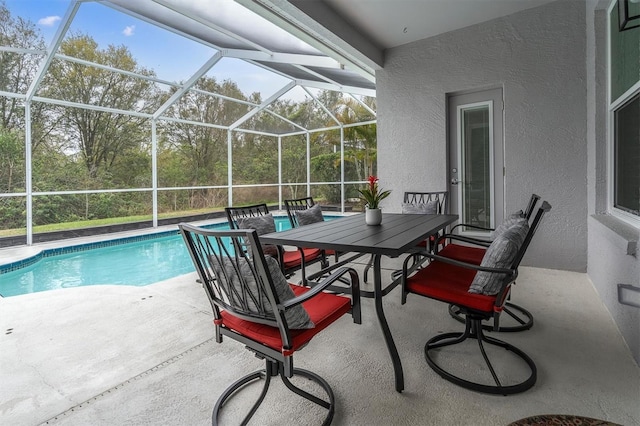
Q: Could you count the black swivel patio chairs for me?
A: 6